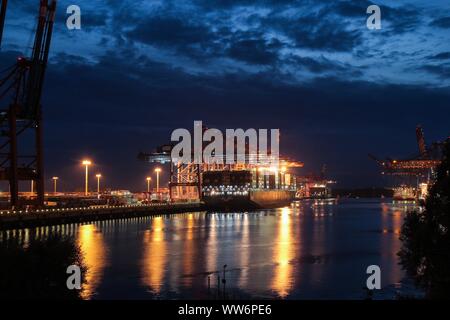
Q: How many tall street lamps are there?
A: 5